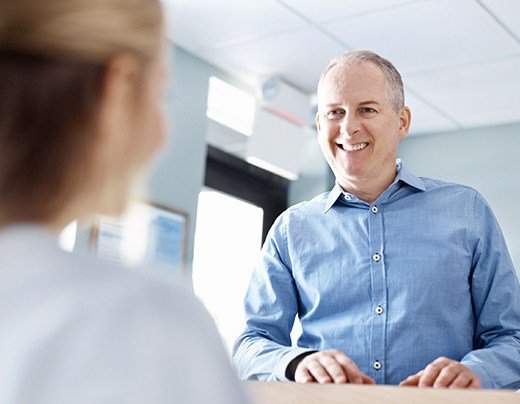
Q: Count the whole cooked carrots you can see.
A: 0